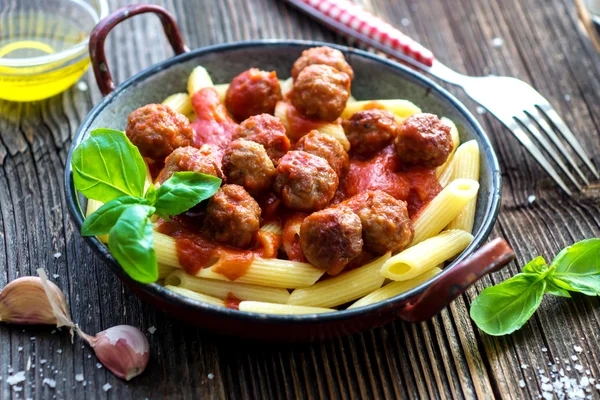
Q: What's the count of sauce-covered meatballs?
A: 14